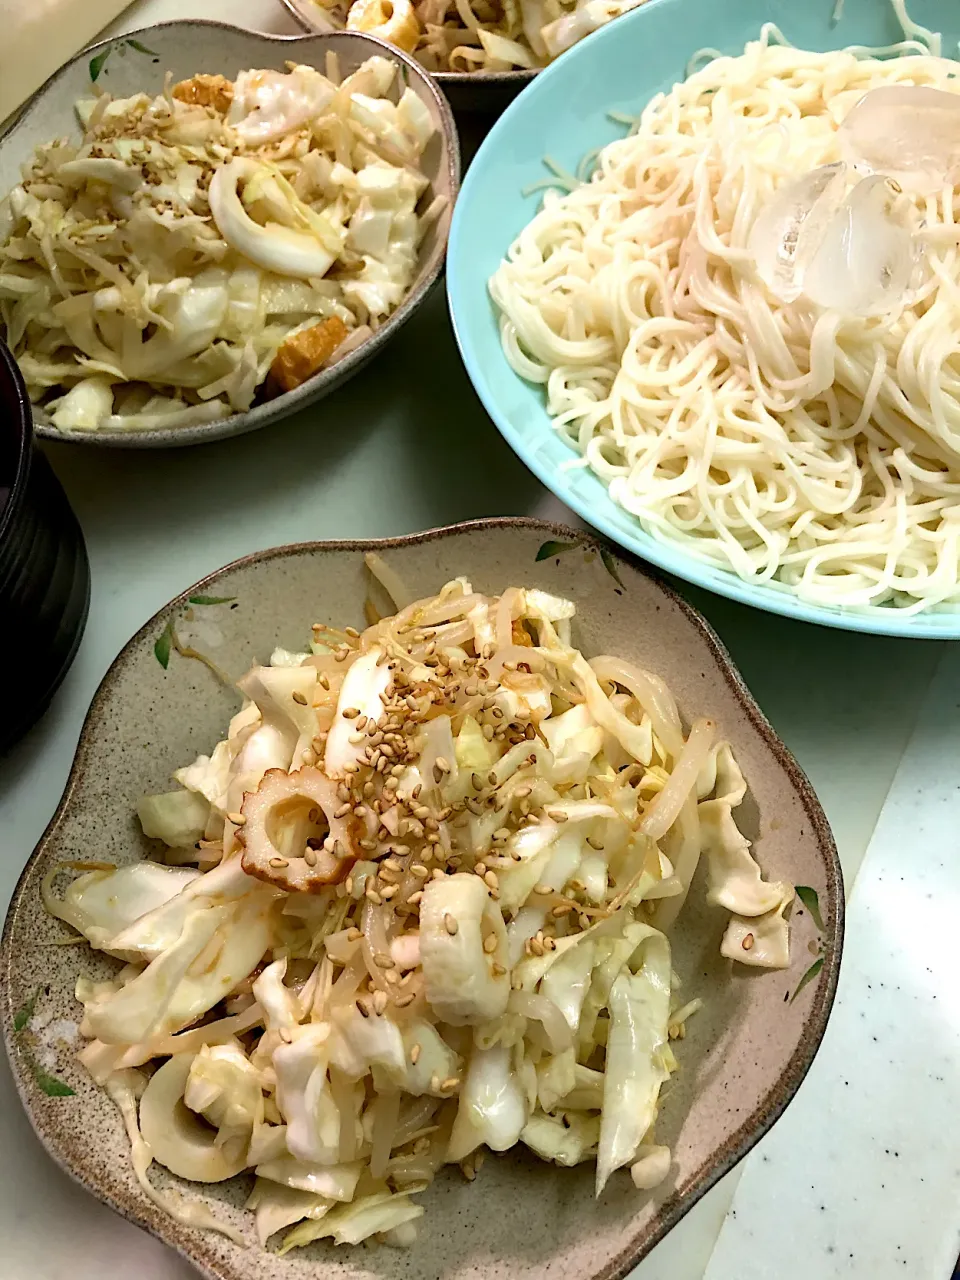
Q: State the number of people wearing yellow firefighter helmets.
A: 0